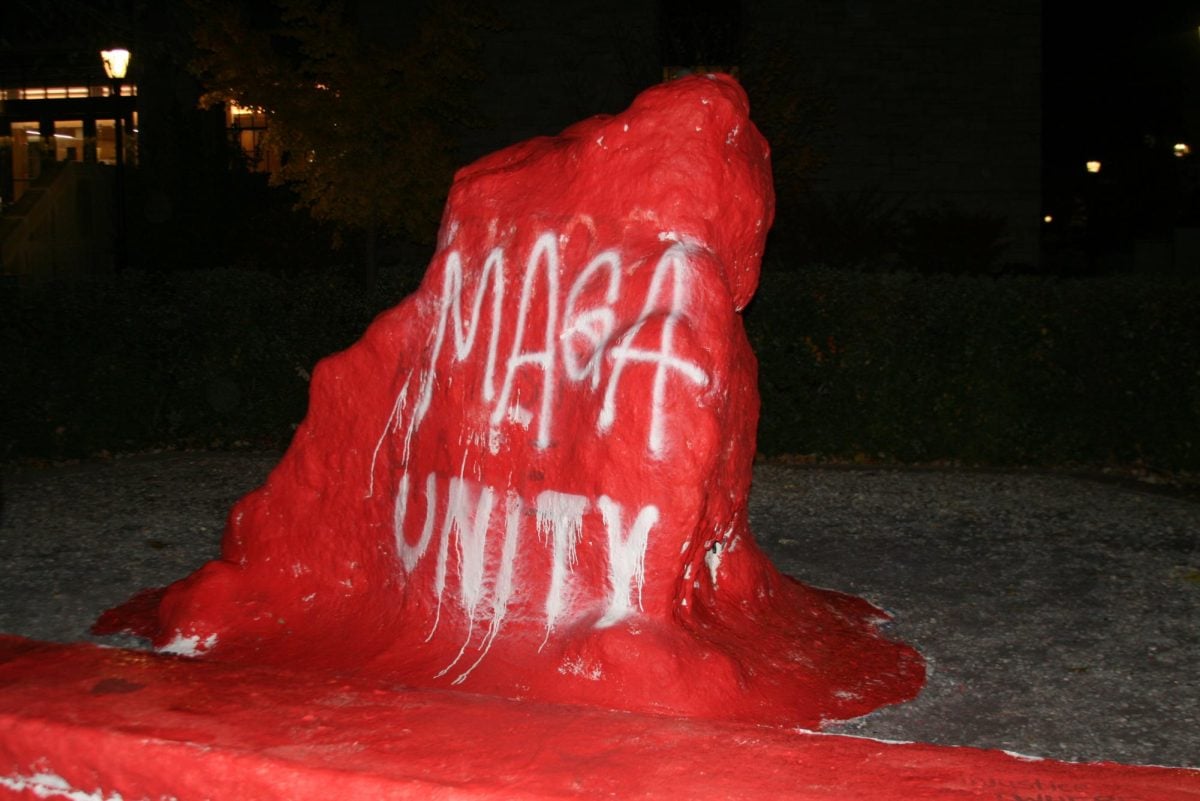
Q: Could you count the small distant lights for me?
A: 3